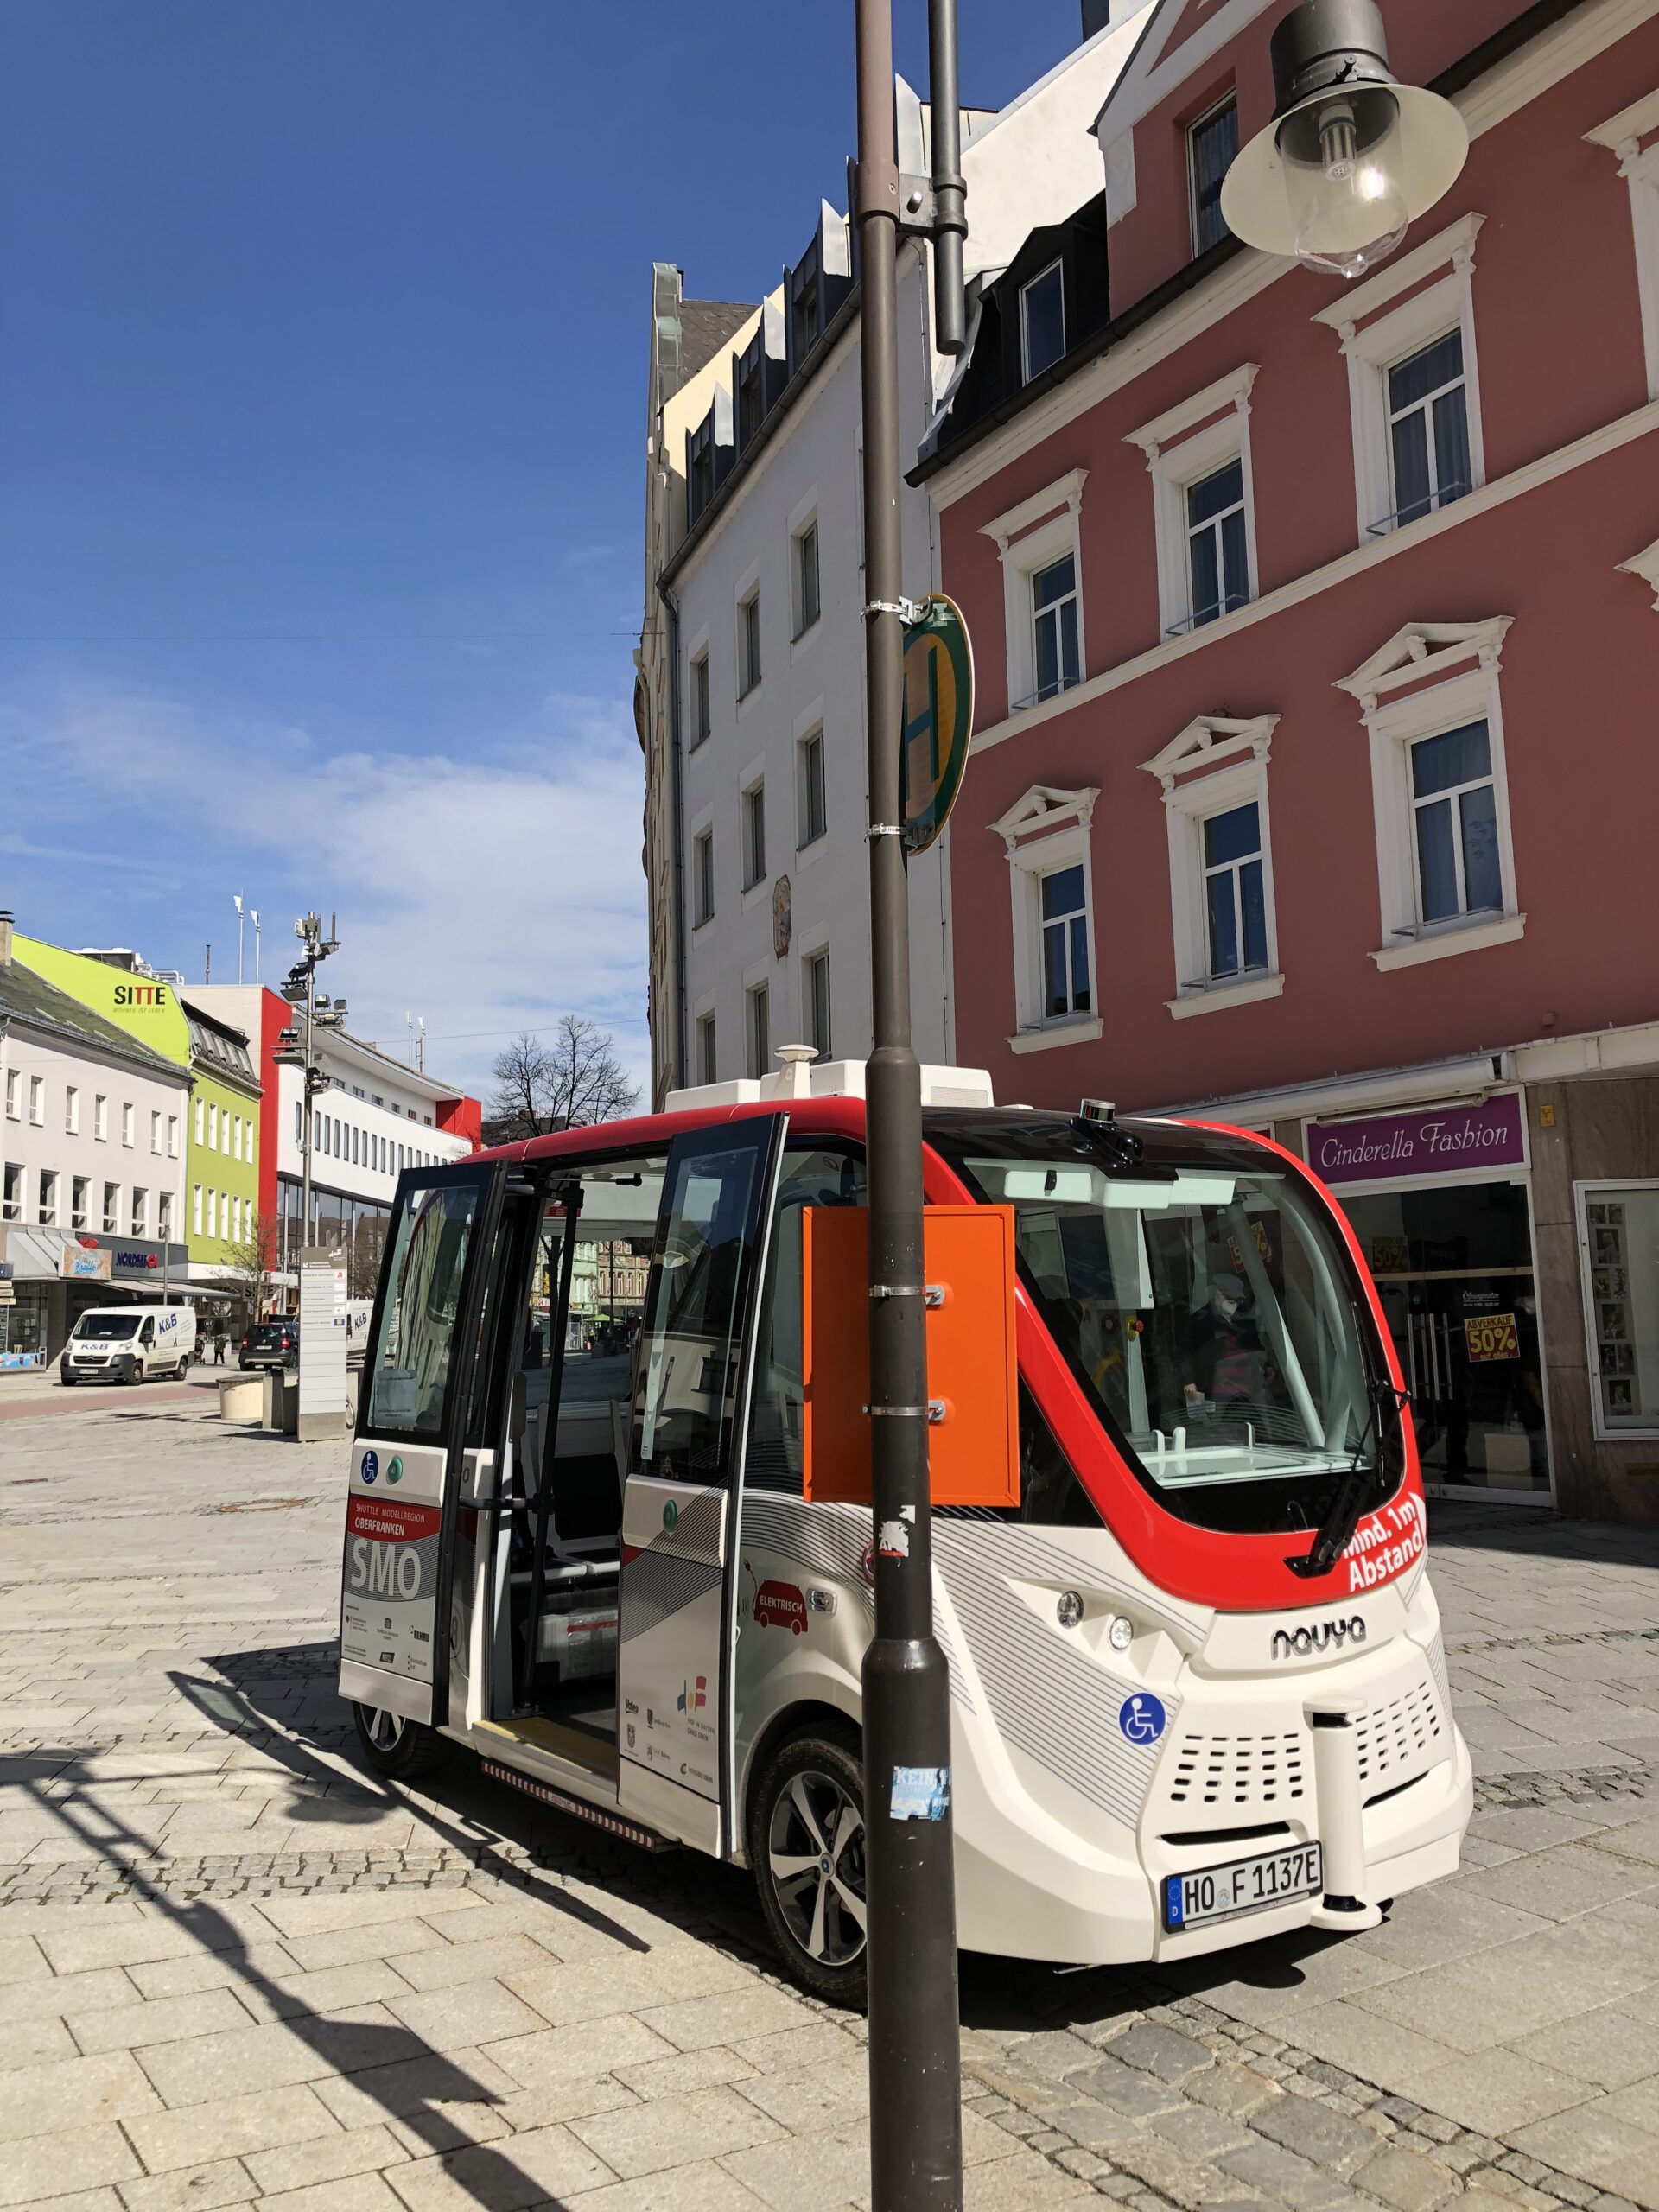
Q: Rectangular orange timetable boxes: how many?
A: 1